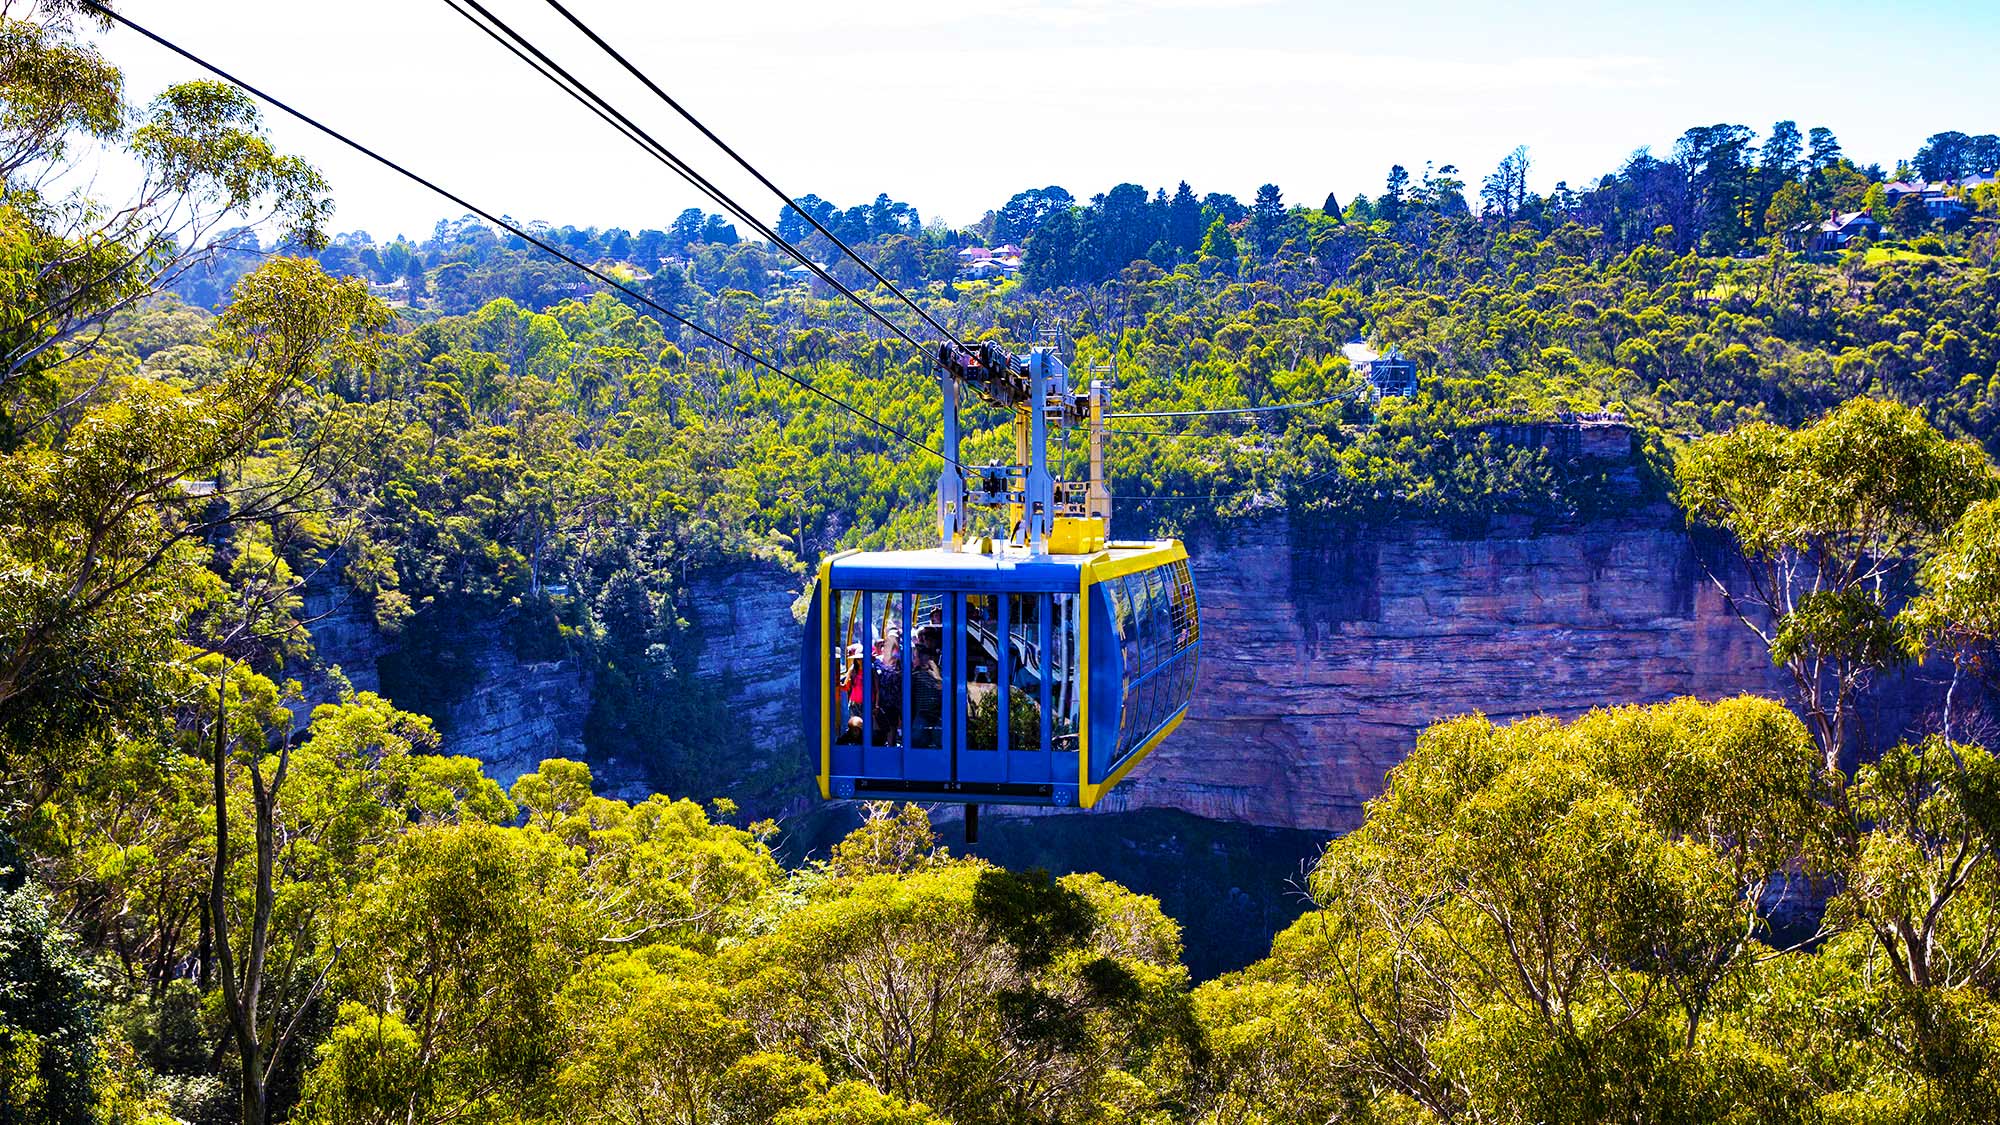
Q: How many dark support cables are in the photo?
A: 4